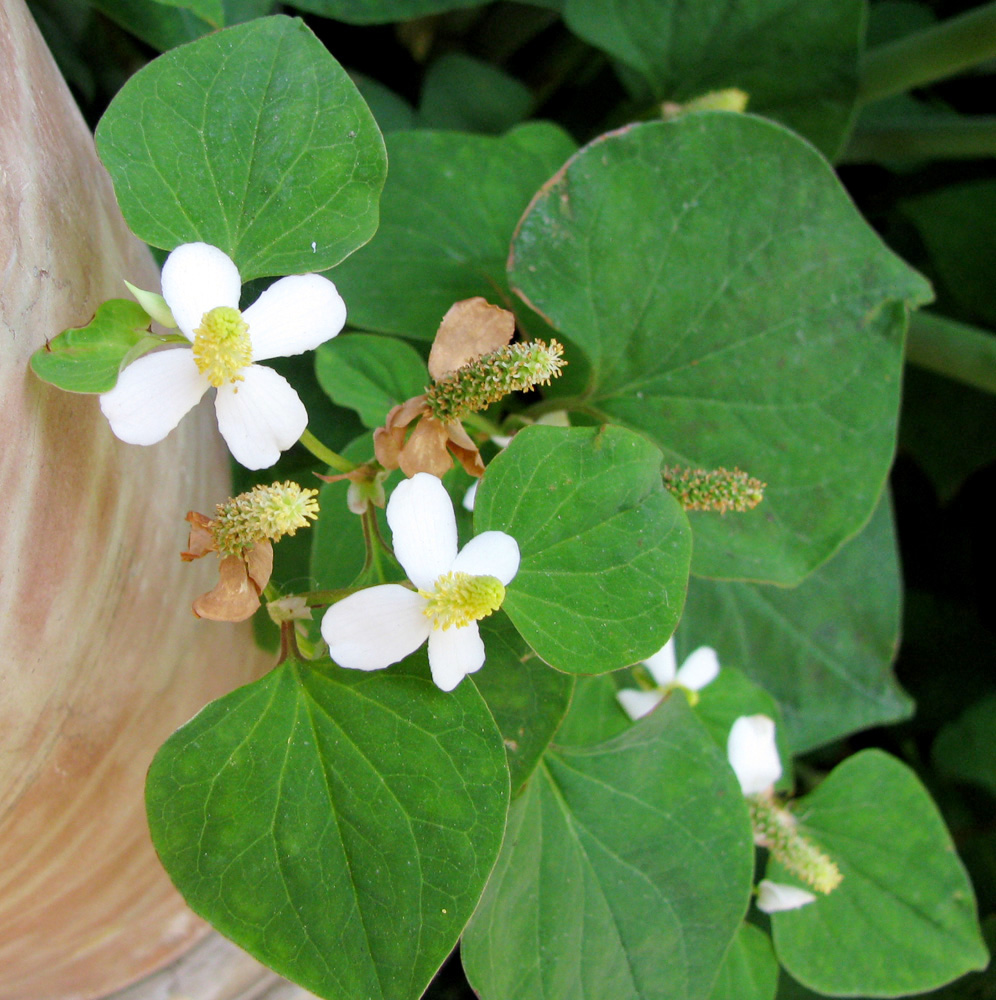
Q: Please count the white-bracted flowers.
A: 4